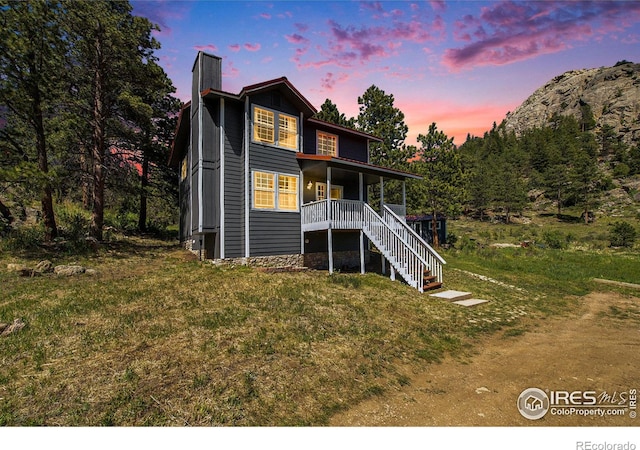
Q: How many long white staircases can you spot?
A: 1